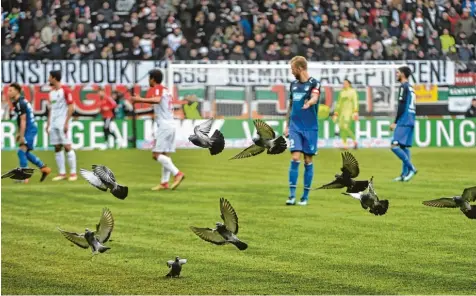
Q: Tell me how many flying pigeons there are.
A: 9